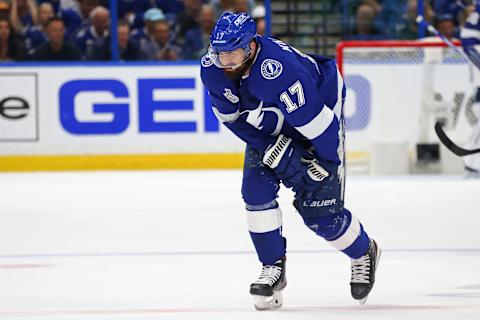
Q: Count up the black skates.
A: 2